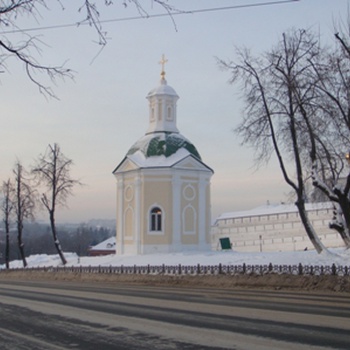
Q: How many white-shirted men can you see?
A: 0